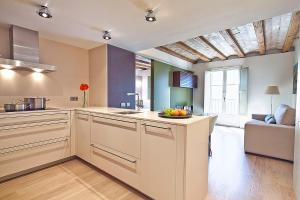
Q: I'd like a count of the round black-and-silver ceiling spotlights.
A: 3